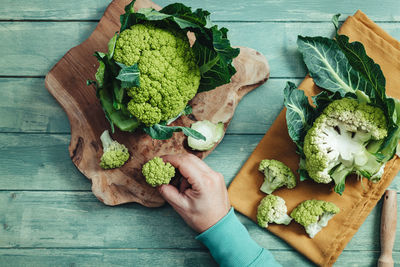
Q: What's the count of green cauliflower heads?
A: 2